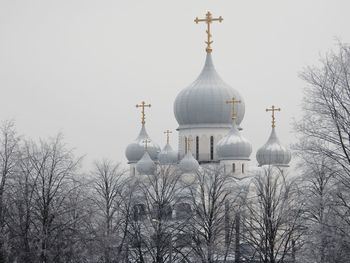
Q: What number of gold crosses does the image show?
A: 7